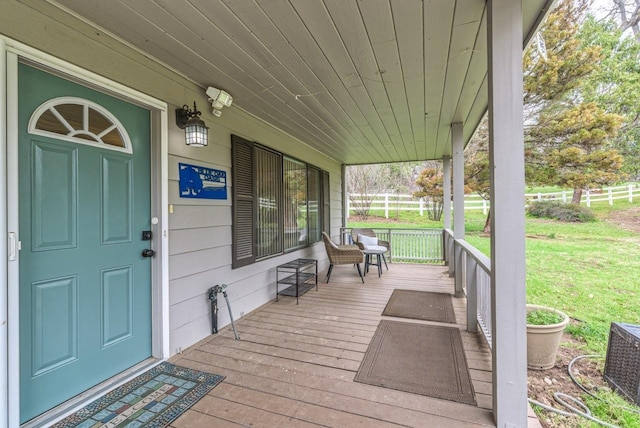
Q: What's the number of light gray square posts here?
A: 3